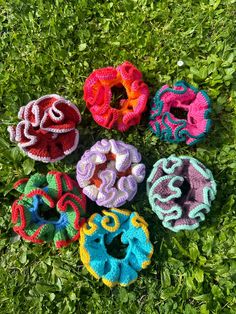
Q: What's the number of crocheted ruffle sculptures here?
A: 7